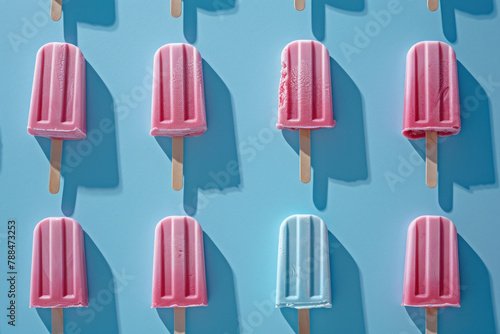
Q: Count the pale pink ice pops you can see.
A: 7